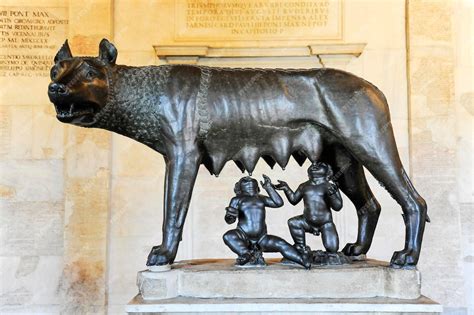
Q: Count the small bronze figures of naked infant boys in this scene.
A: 2